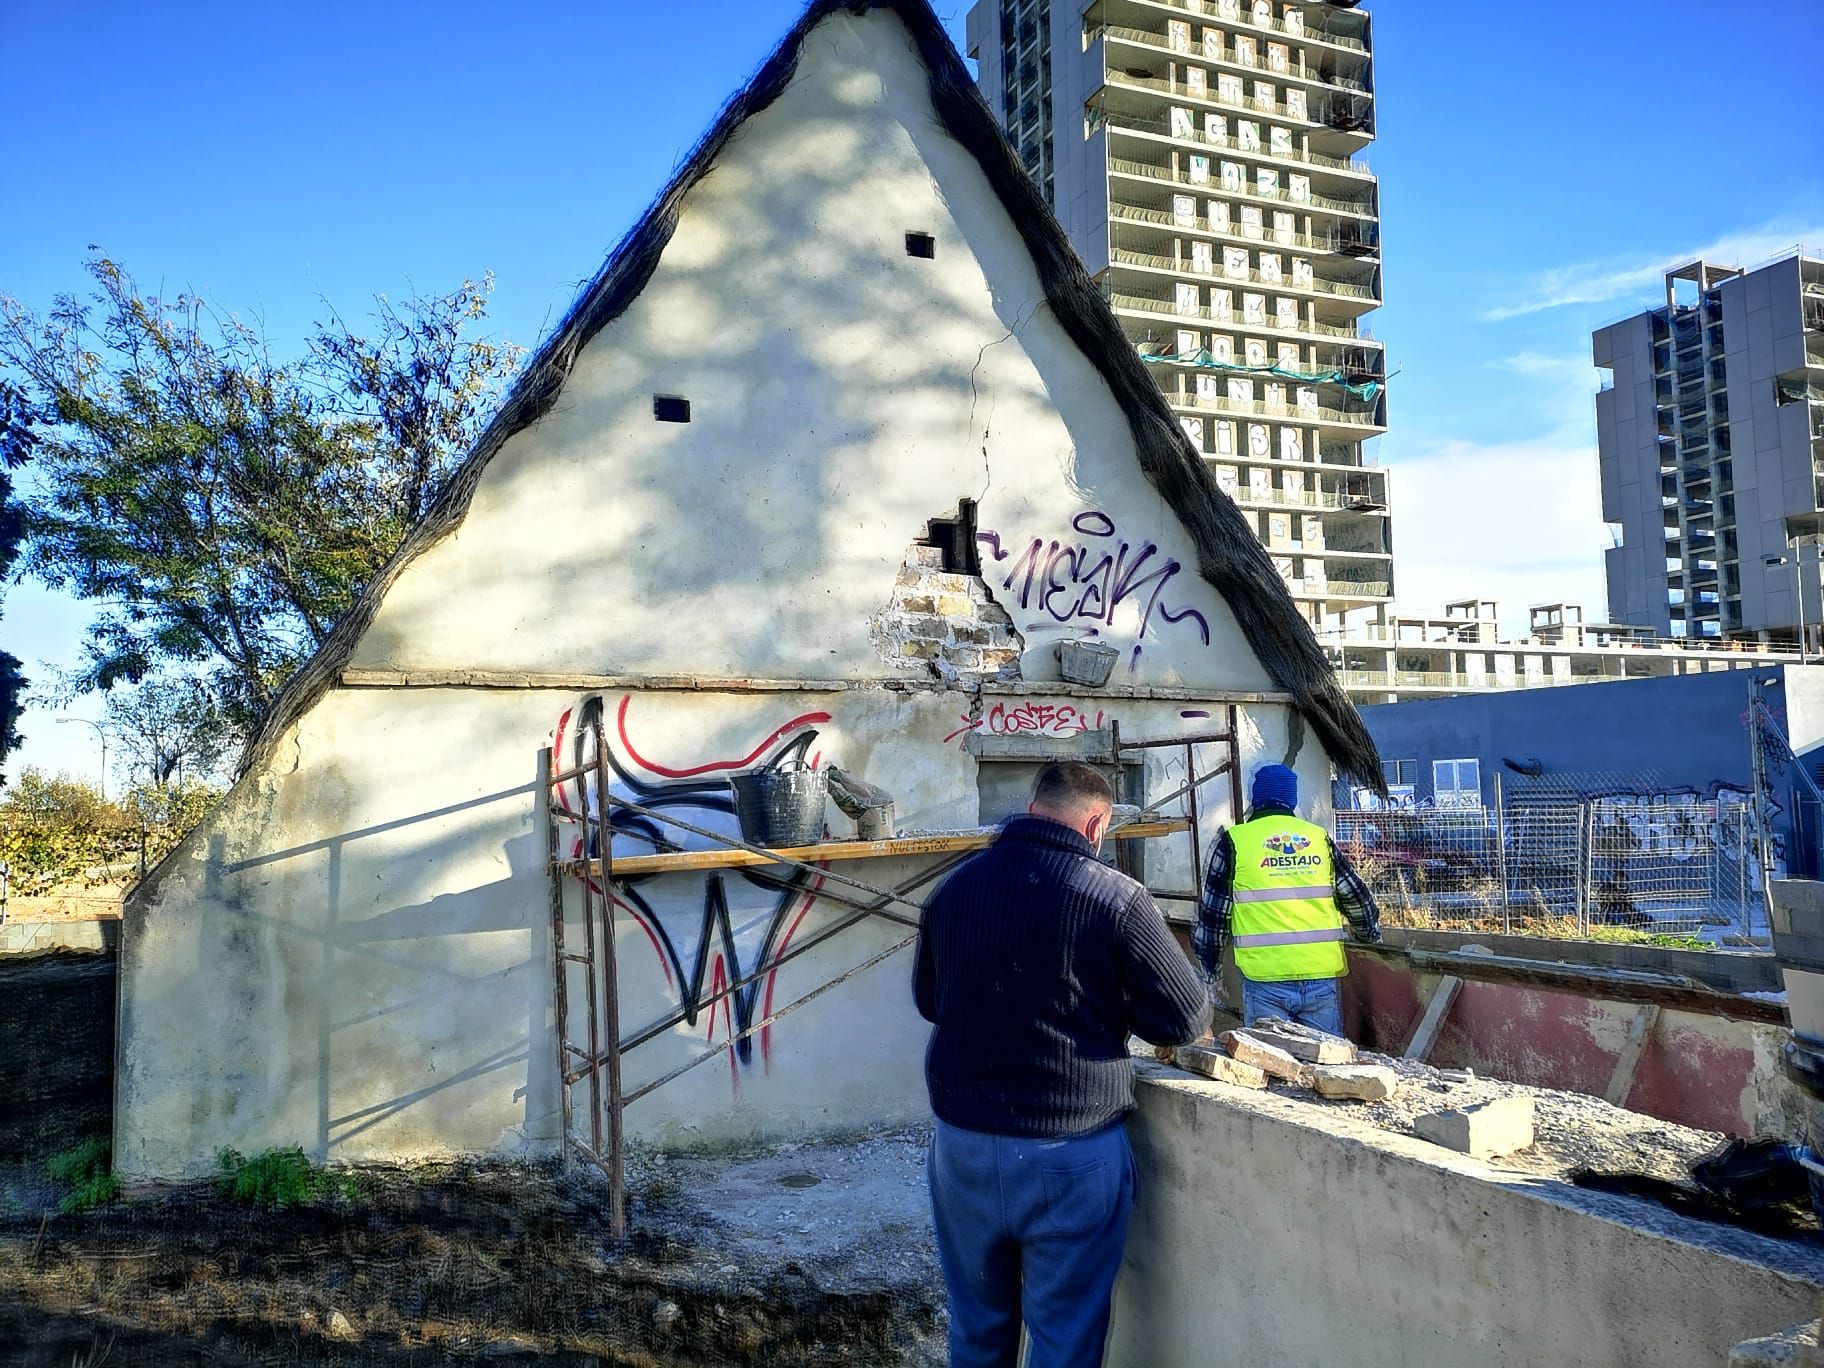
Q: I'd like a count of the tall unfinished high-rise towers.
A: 2